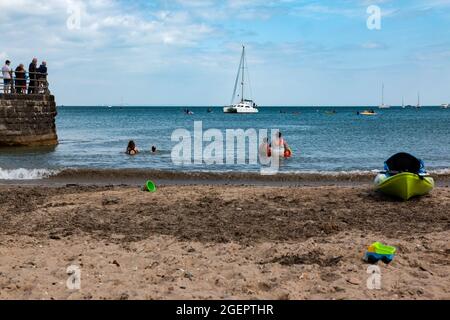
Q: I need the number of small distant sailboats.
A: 3